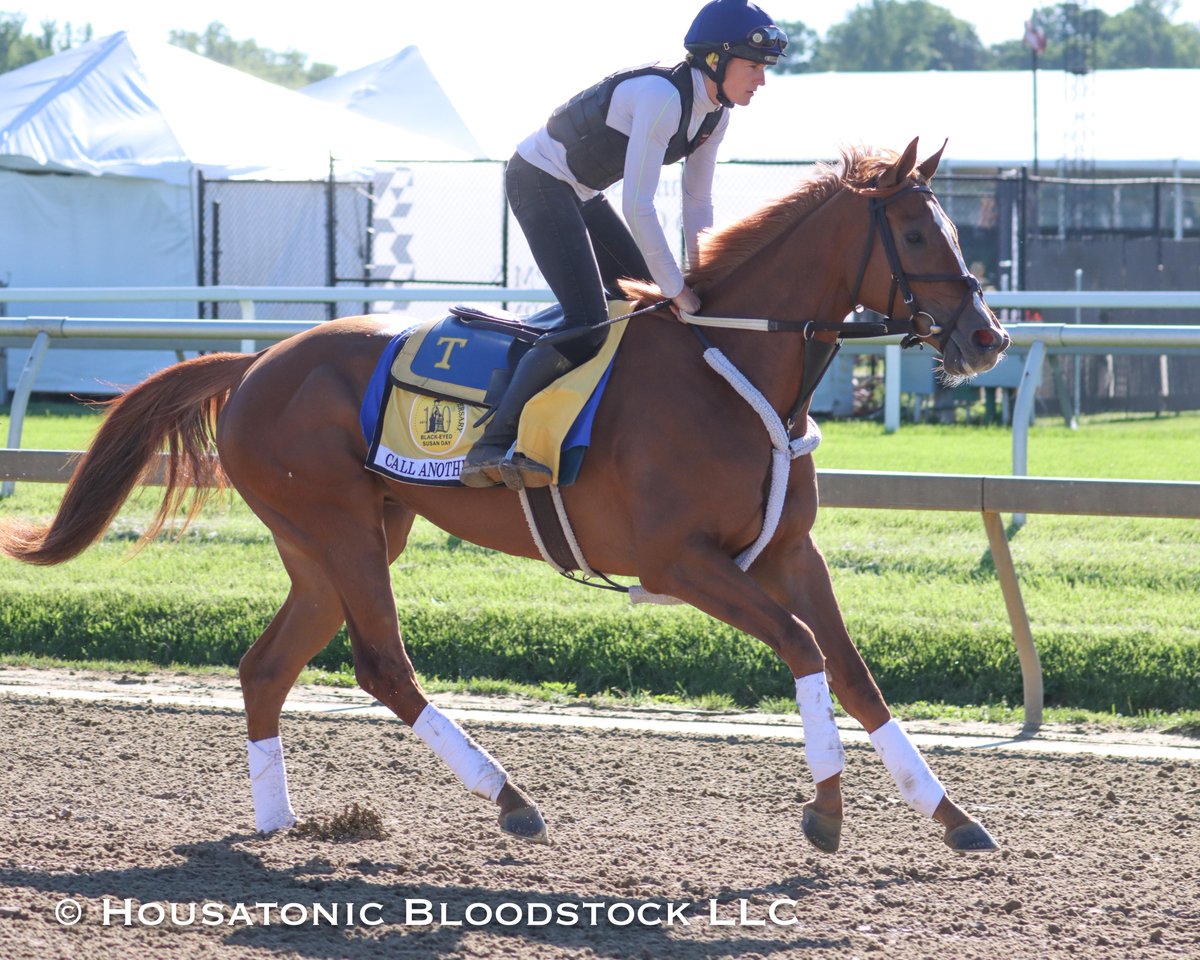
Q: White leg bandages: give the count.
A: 4